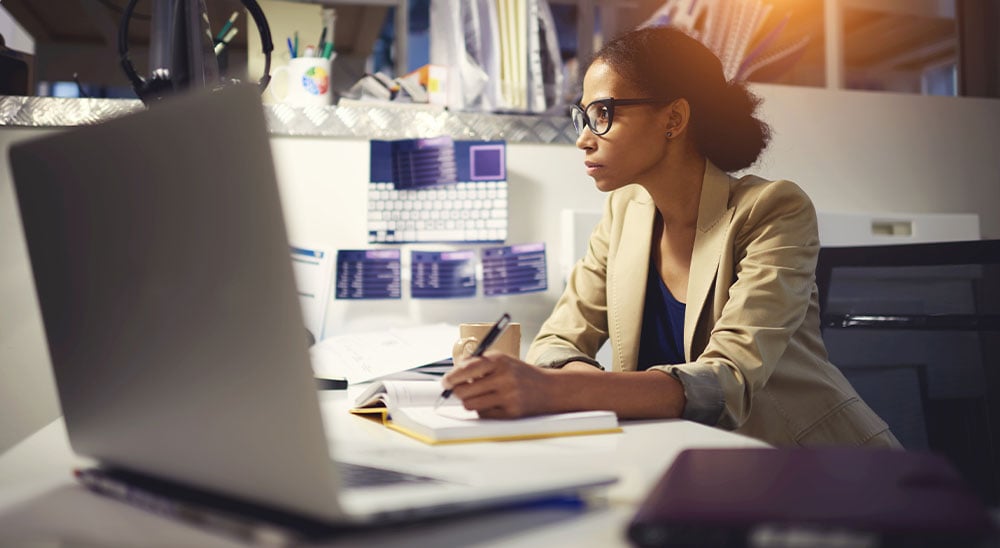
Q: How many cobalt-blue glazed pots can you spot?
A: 0